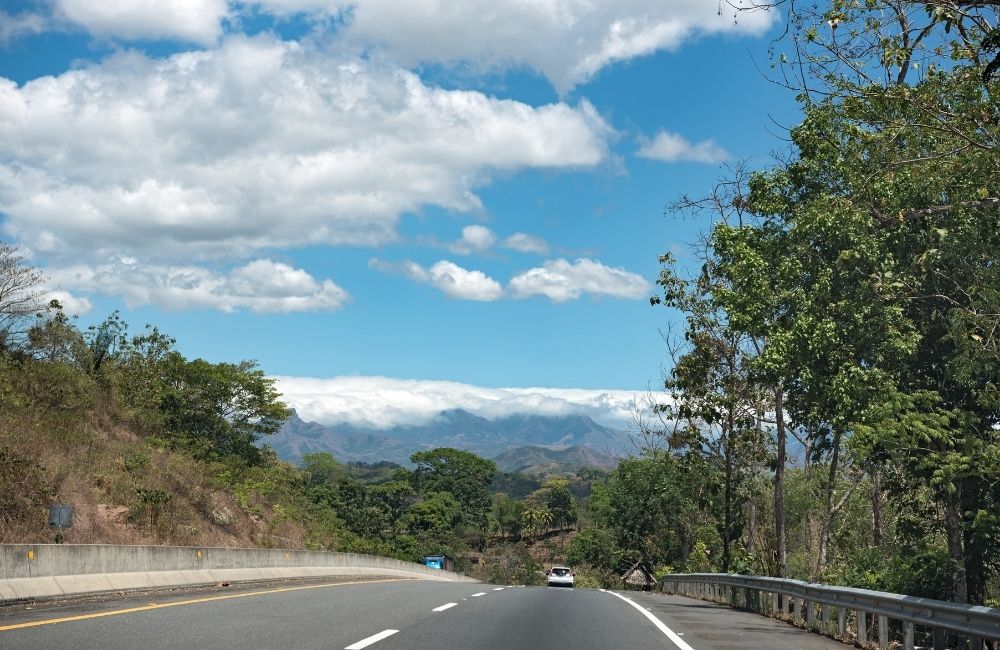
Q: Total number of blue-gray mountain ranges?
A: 1